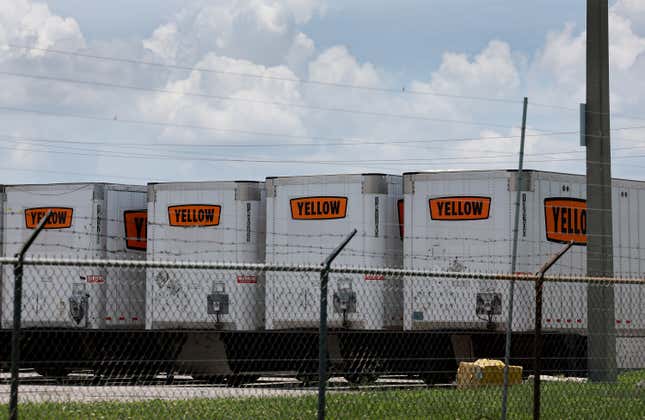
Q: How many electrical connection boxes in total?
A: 4